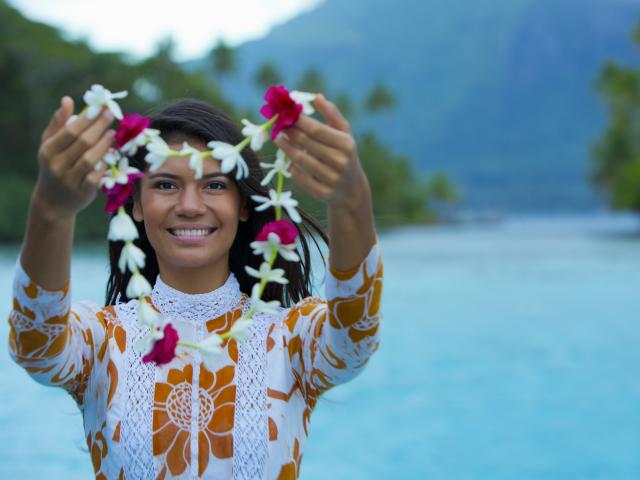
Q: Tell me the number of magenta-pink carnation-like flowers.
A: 5